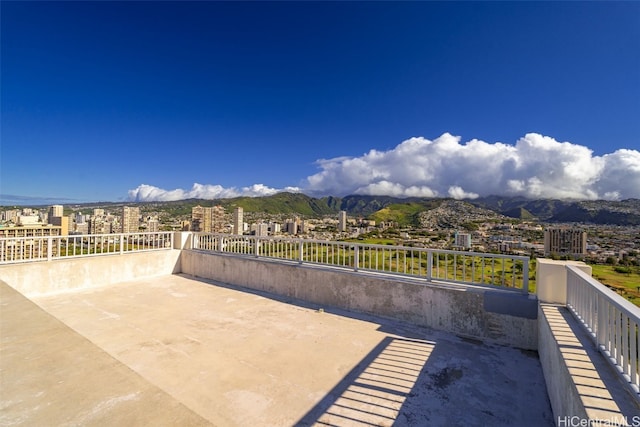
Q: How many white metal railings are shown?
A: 3